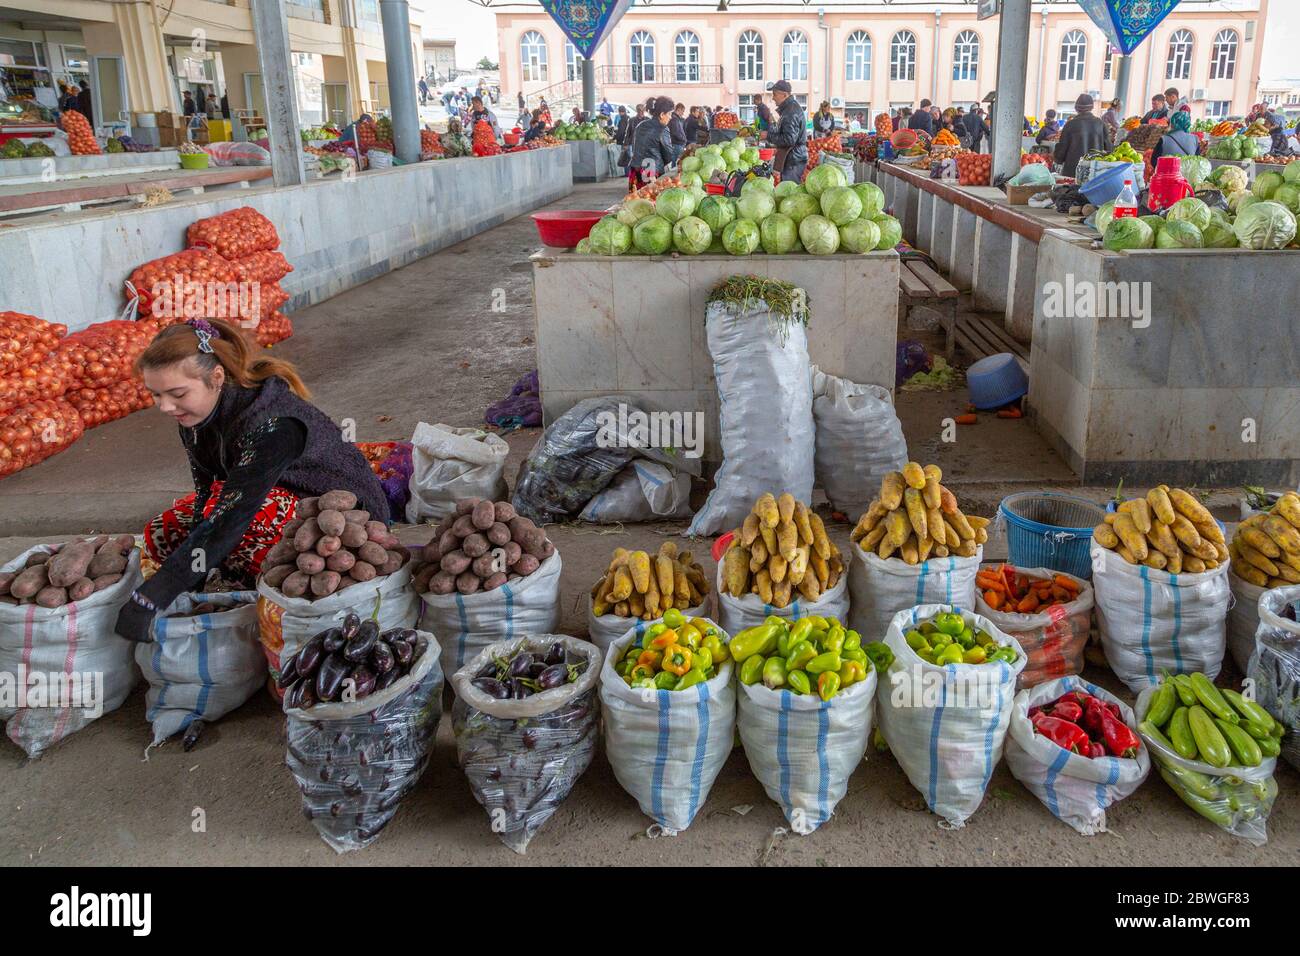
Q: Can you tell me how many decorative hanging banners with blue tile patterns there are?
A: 2